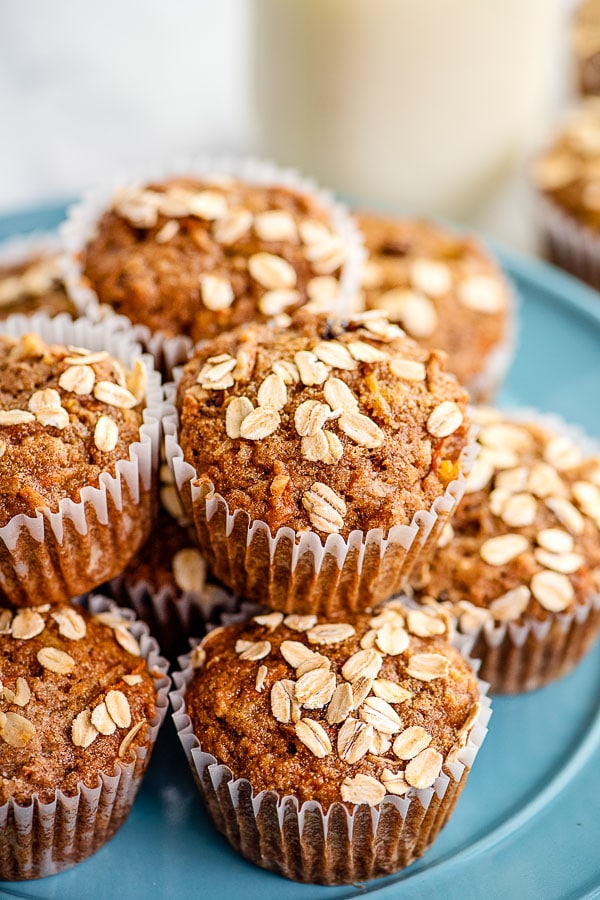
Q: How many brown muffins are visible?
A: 11